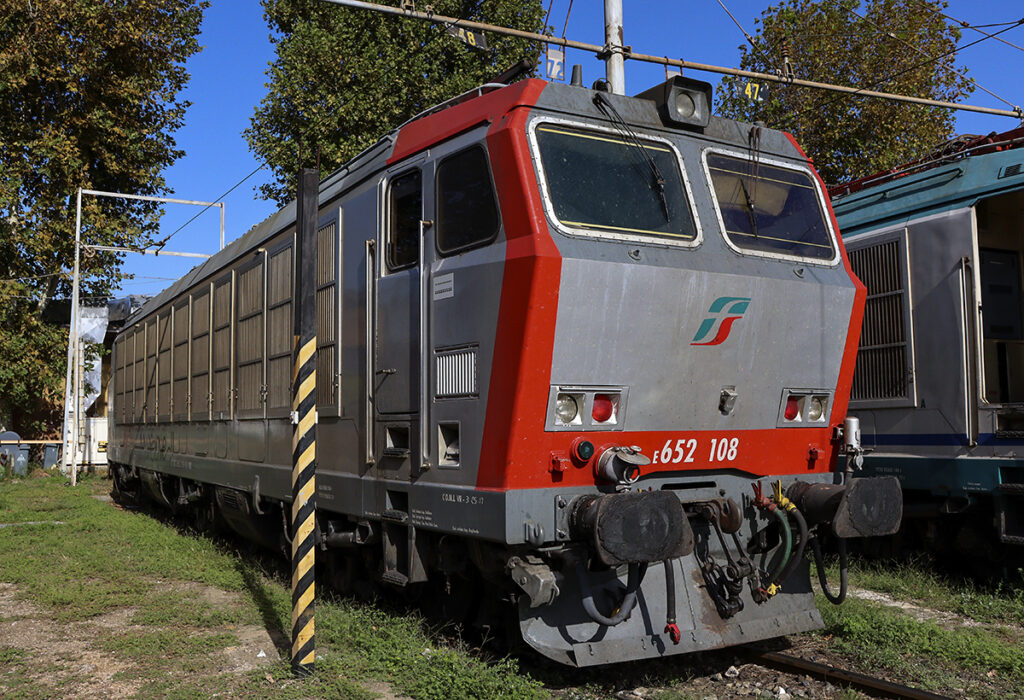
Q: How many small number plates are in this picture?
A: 3